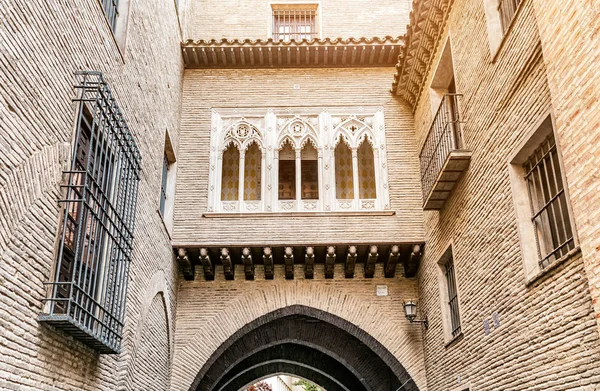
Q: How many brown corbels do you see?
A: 12